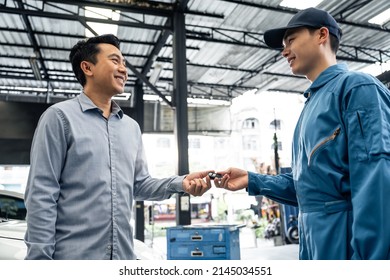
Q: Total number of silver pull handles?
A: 2